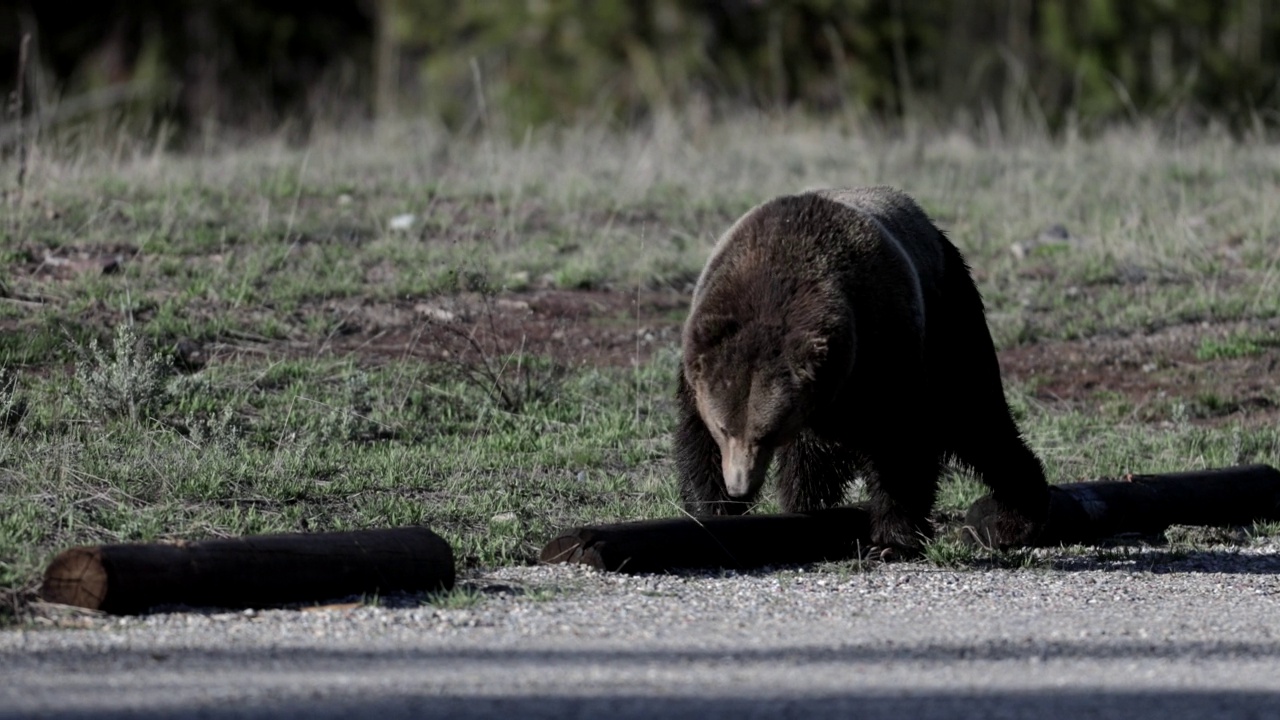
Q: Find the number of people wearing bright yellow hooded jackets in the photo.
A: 0